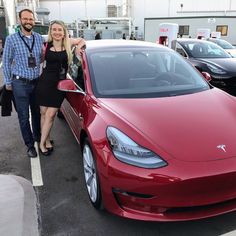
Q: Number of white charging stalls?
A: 3